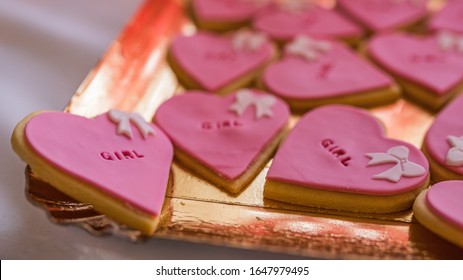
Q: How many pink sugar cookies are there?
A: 12